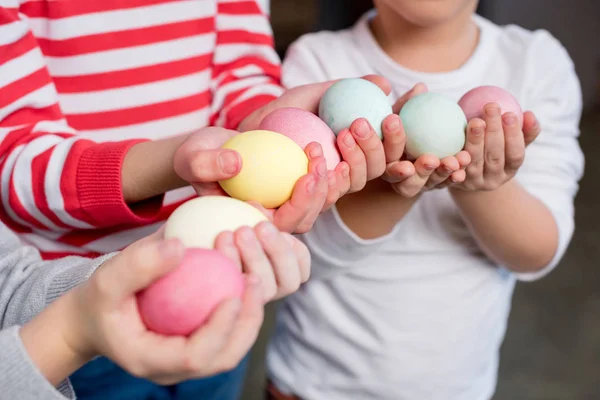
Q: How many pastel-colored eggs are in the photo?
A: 7